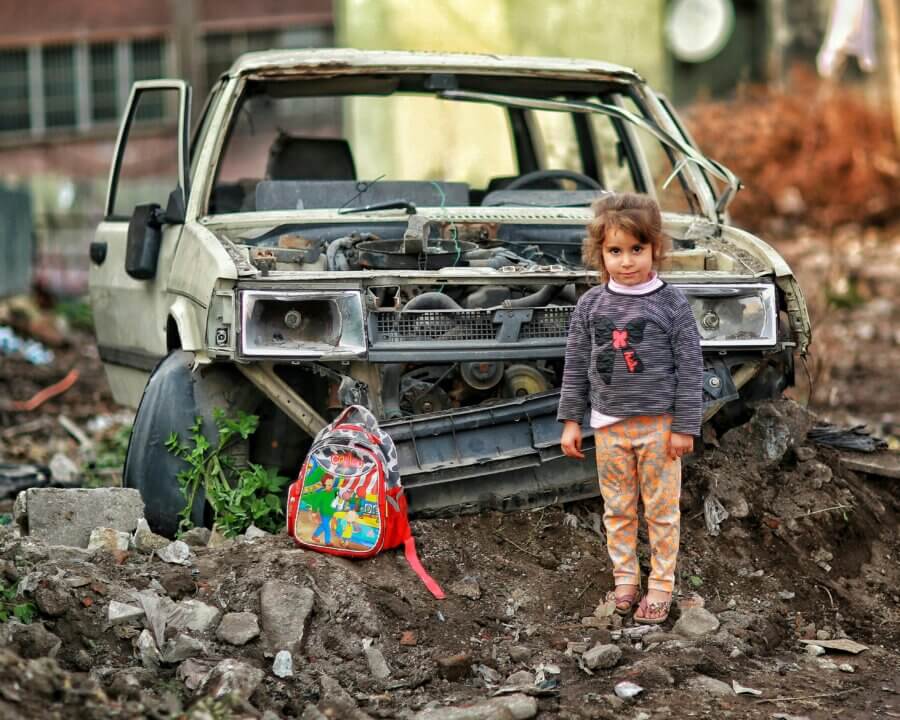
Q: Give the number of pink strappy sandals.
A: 2